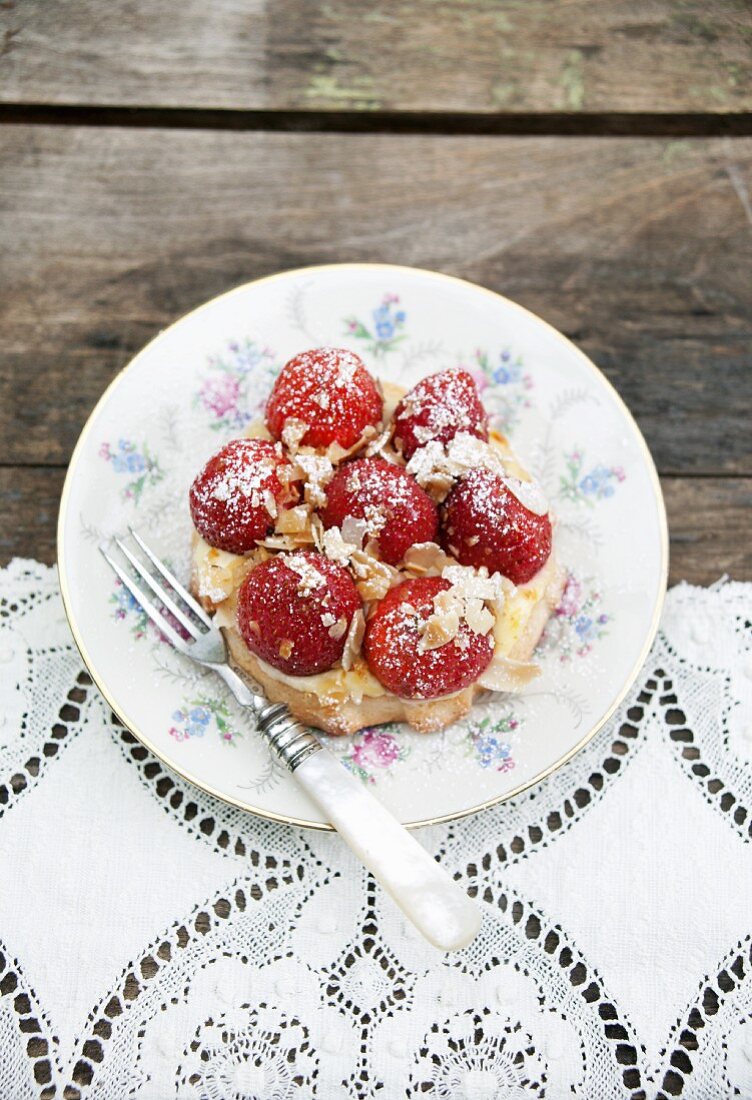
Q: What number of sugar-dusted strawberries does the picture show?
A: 7